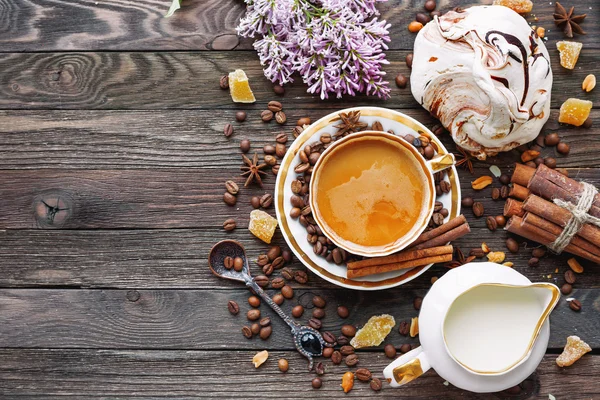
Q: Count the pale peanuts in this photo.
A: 2